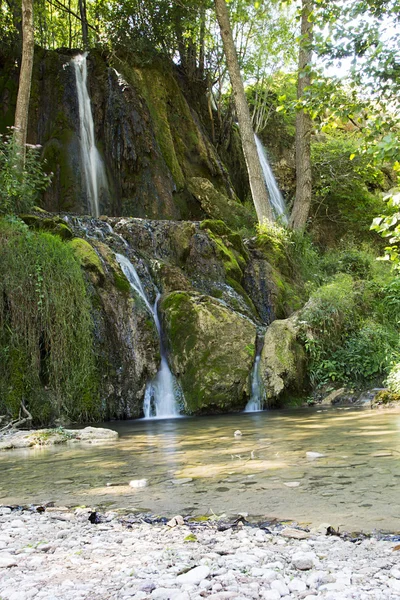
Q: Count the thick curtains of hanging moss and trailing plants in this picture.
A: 1